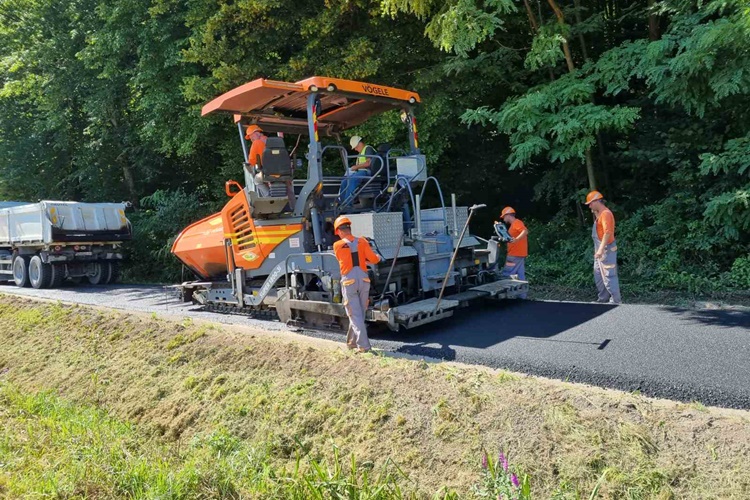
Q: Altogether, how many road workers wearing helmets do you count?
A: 5